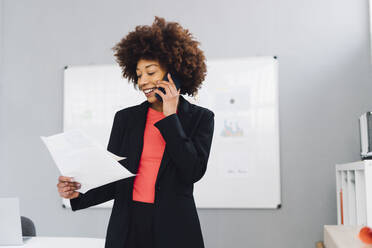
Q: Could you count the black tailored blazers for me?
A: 1